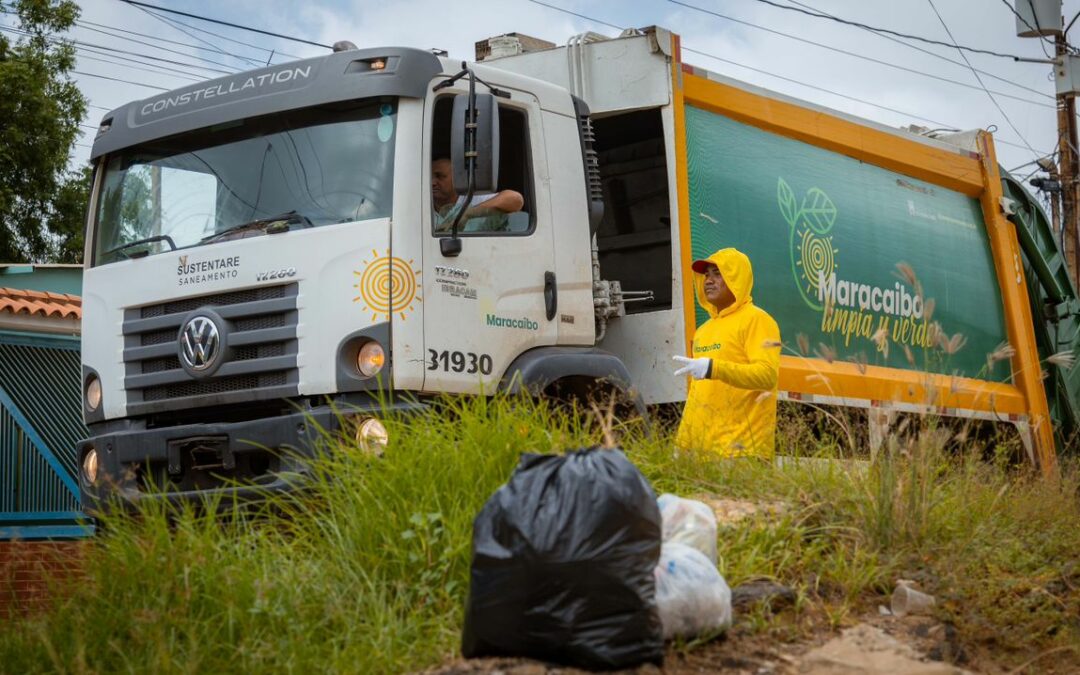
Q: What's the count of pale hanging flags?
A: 0